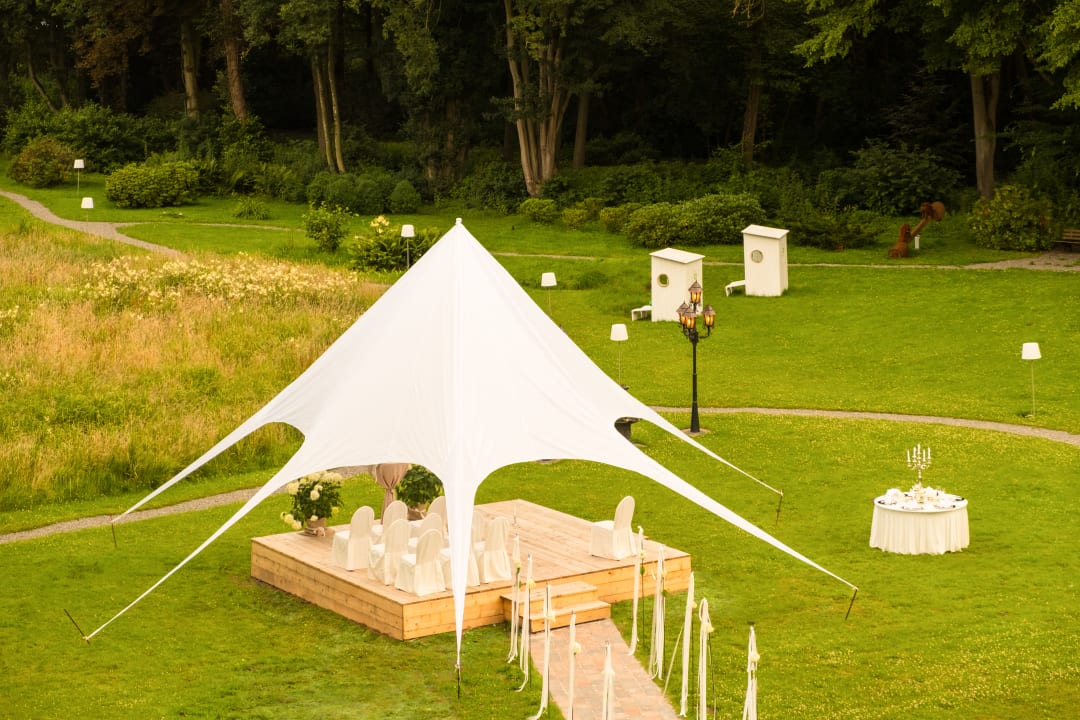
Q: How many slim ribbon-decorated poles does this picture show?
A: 10